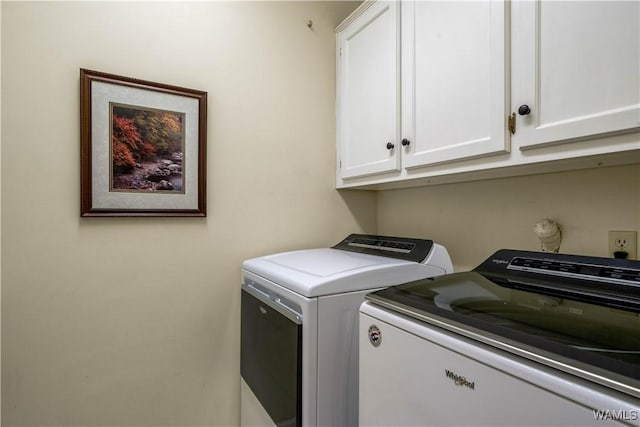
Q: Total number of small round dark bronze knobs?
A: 3